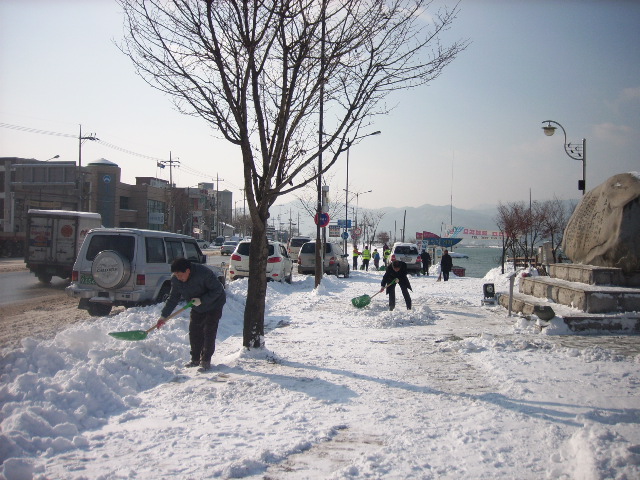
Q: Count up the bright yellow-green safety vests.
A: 4